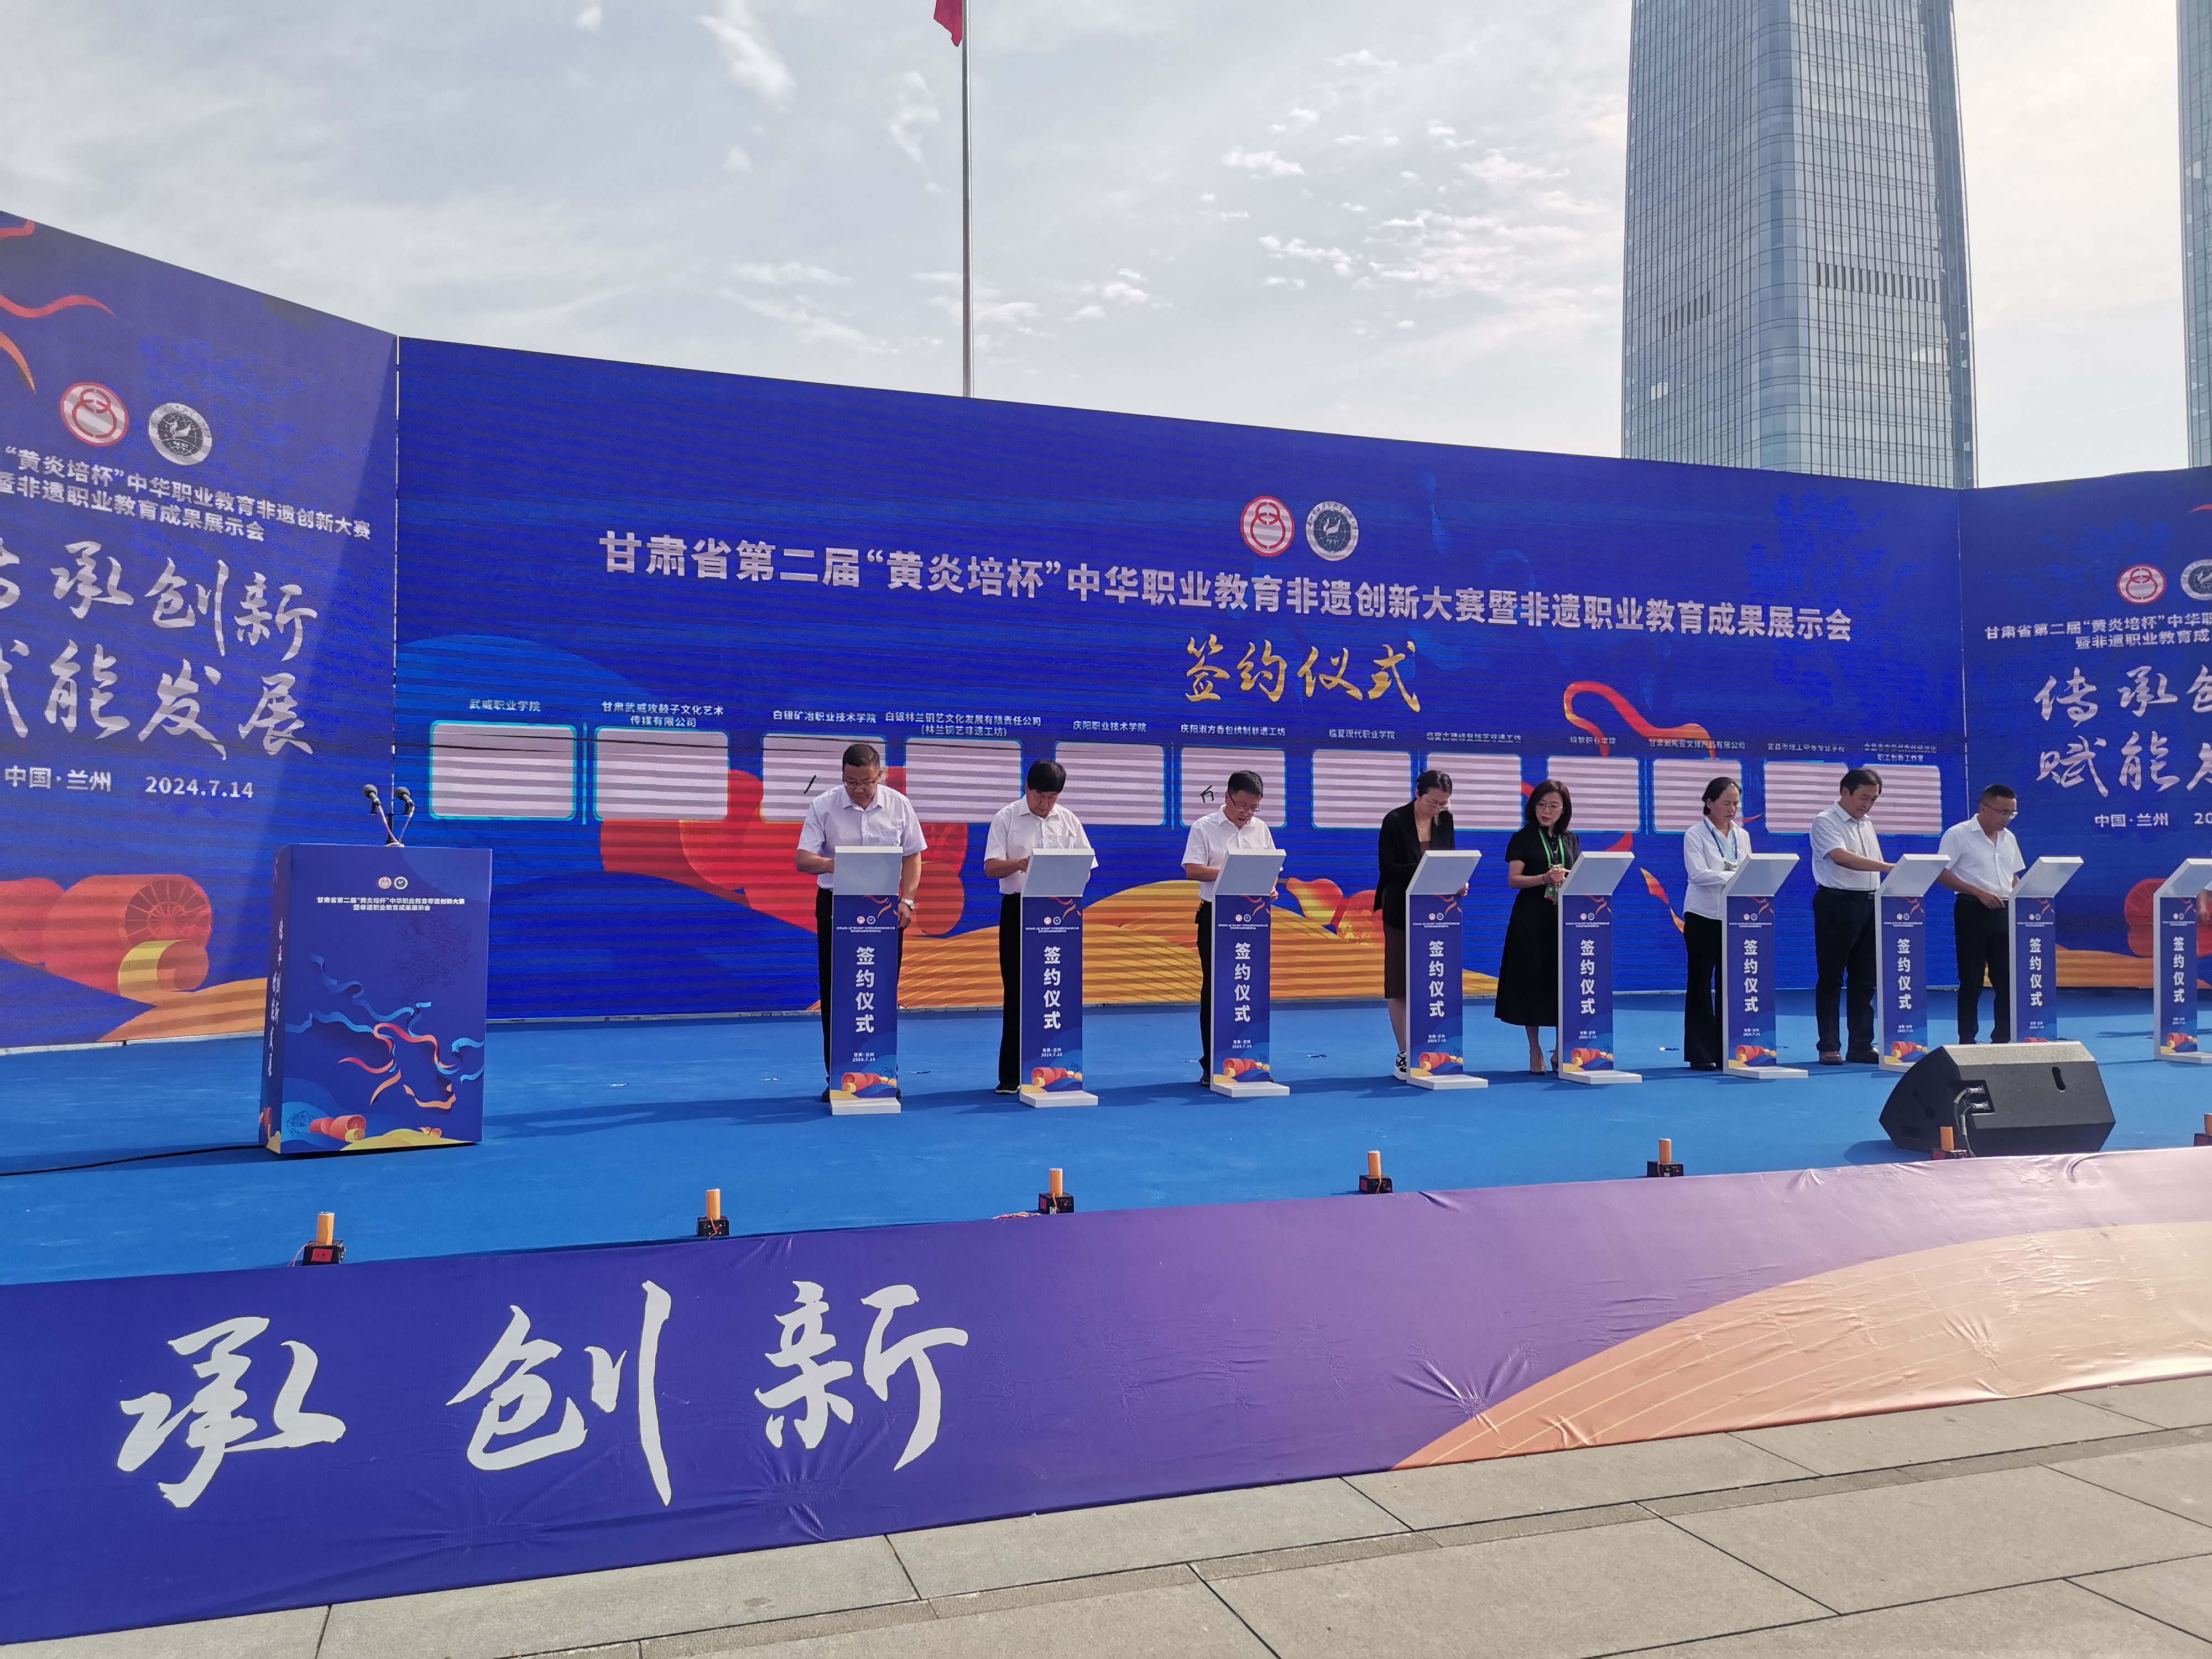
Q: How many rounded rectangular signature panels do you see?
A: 12